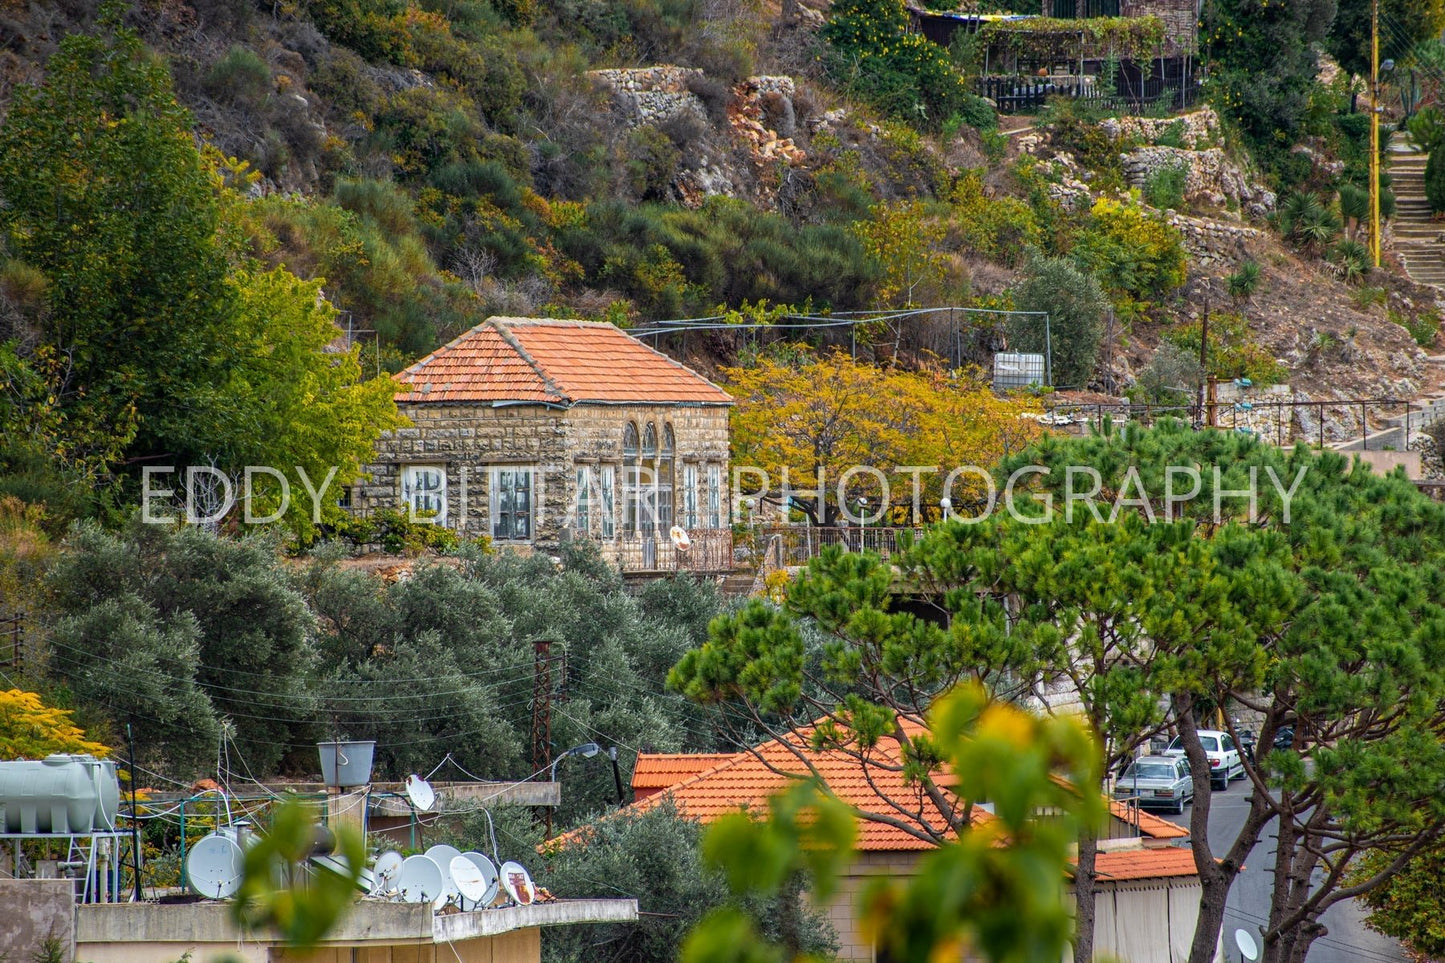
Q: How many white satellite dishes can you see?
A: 10